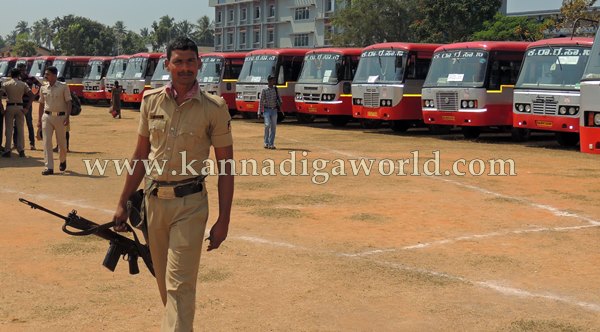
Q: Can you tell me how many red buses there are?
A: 15